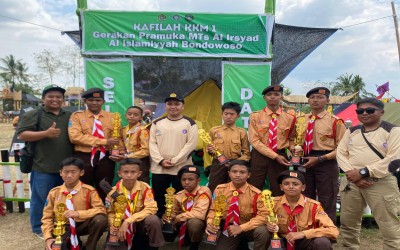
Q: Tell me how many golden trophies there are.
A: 8